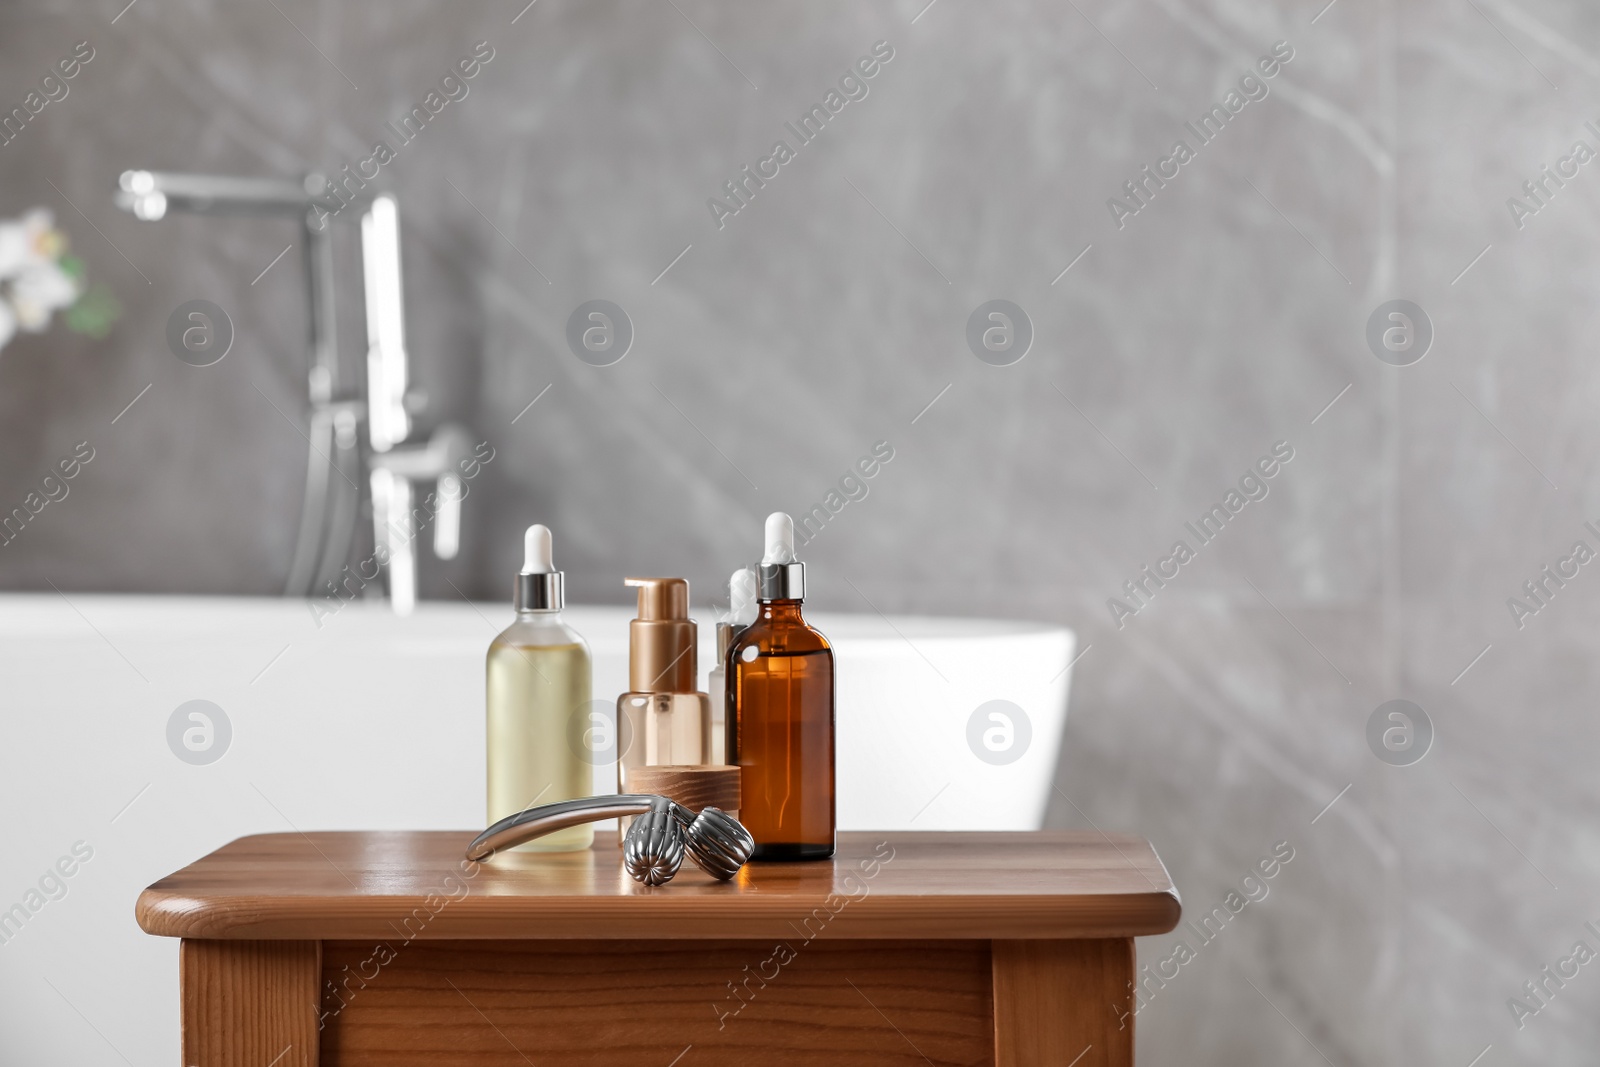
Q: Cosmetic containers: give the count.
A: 5